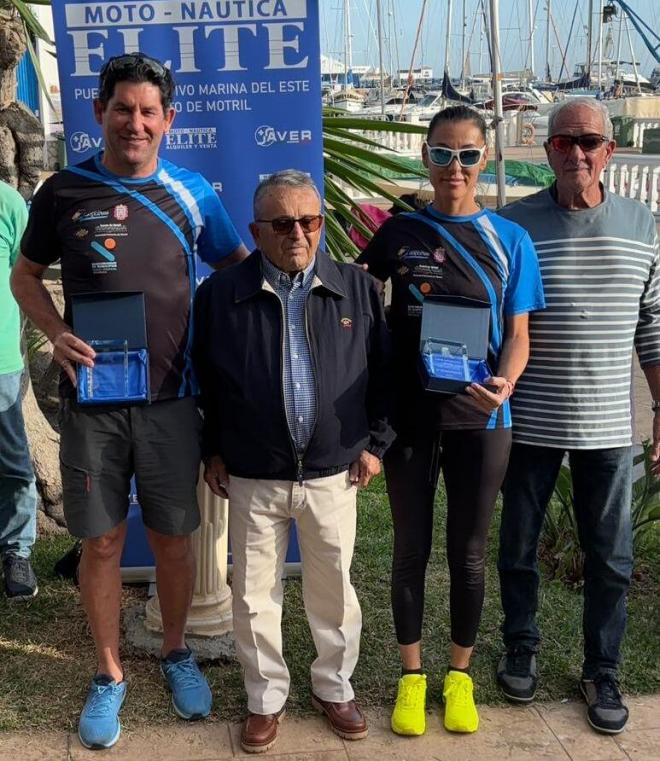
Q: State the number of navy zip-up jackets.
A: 1